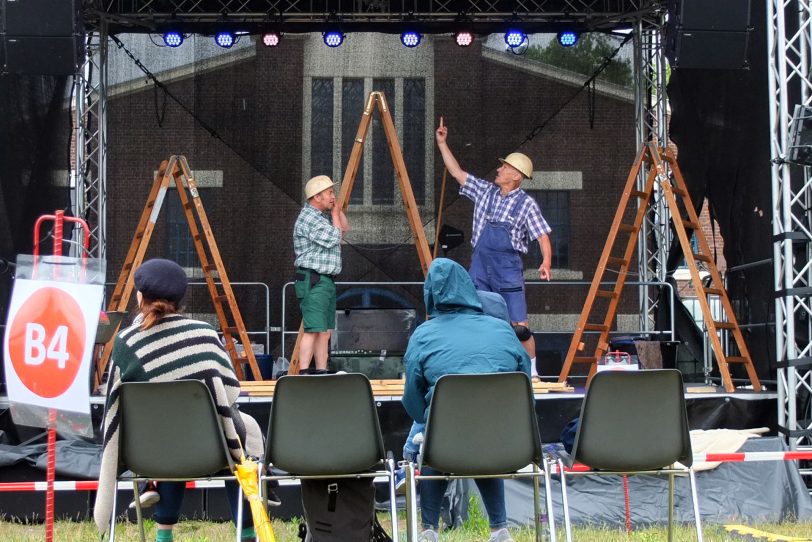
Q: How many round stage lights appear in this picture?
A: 8